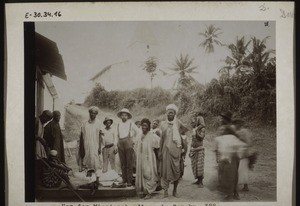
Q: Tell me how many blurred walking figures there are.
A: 2